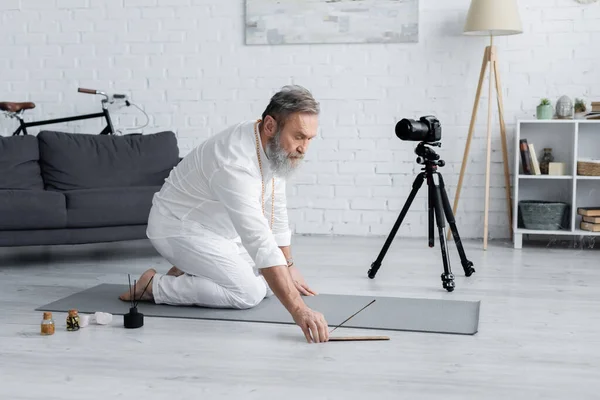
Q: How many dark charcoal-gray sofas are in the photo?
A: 1